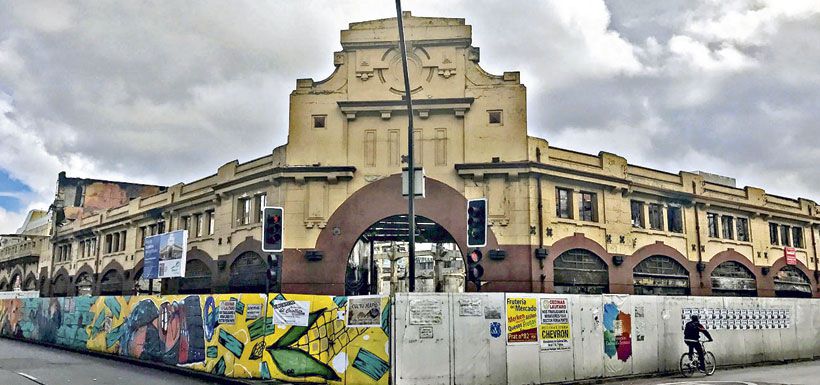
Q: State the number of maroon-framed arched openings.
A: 11